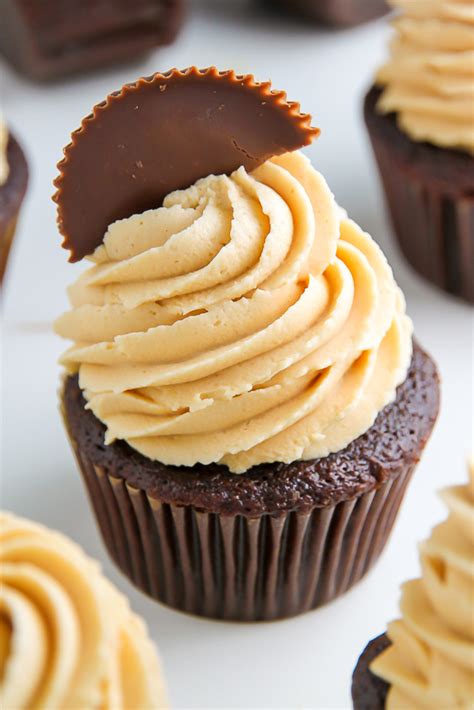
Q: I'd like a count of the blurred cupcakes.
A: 4